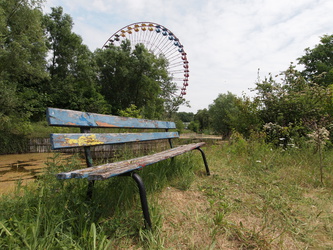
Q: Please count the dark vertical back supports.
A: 2